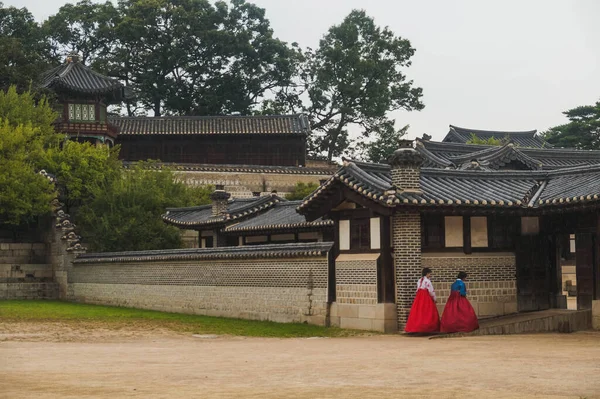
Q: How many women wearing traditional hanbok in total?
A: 2